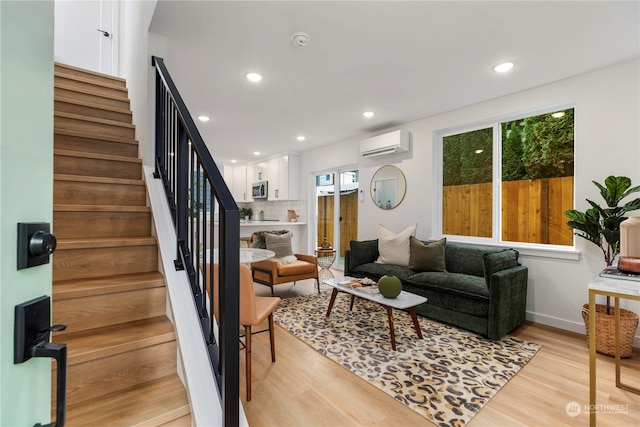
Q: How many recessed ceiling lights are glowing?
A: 7